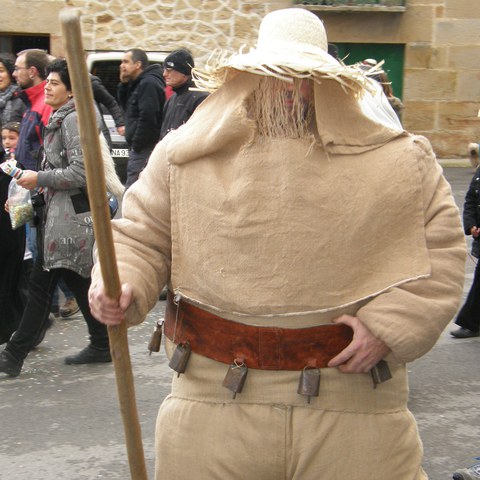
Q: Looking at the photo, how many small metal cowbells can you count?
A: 5